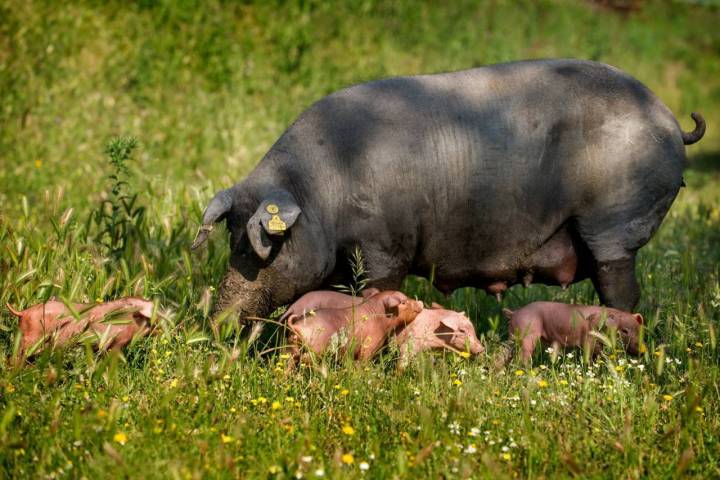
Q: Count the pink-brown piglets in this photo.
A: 5